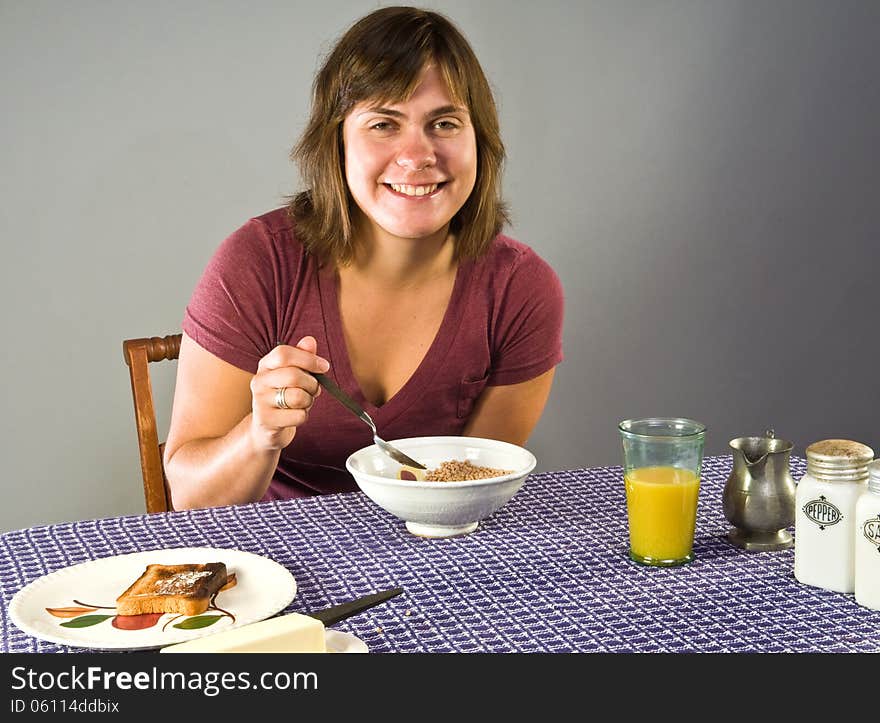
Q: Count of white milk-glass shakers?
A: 2